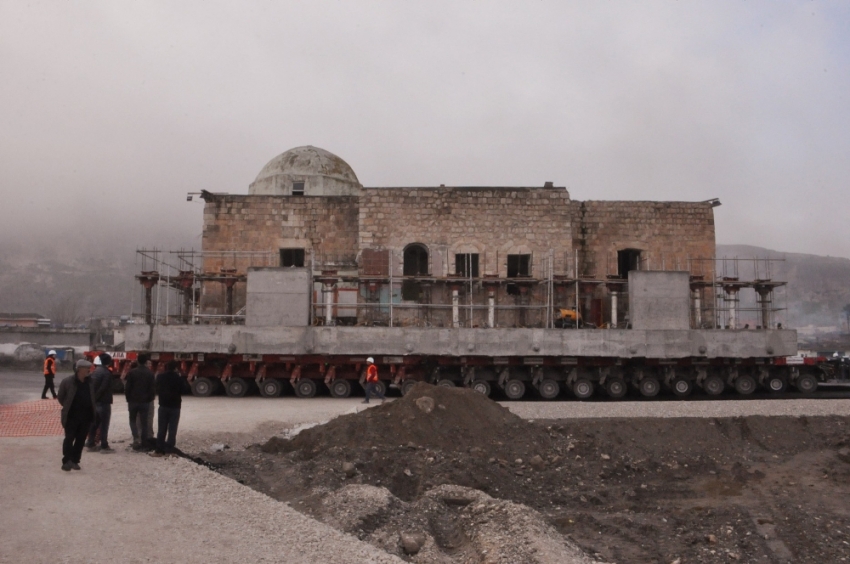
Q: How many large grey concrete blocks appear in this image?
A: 2